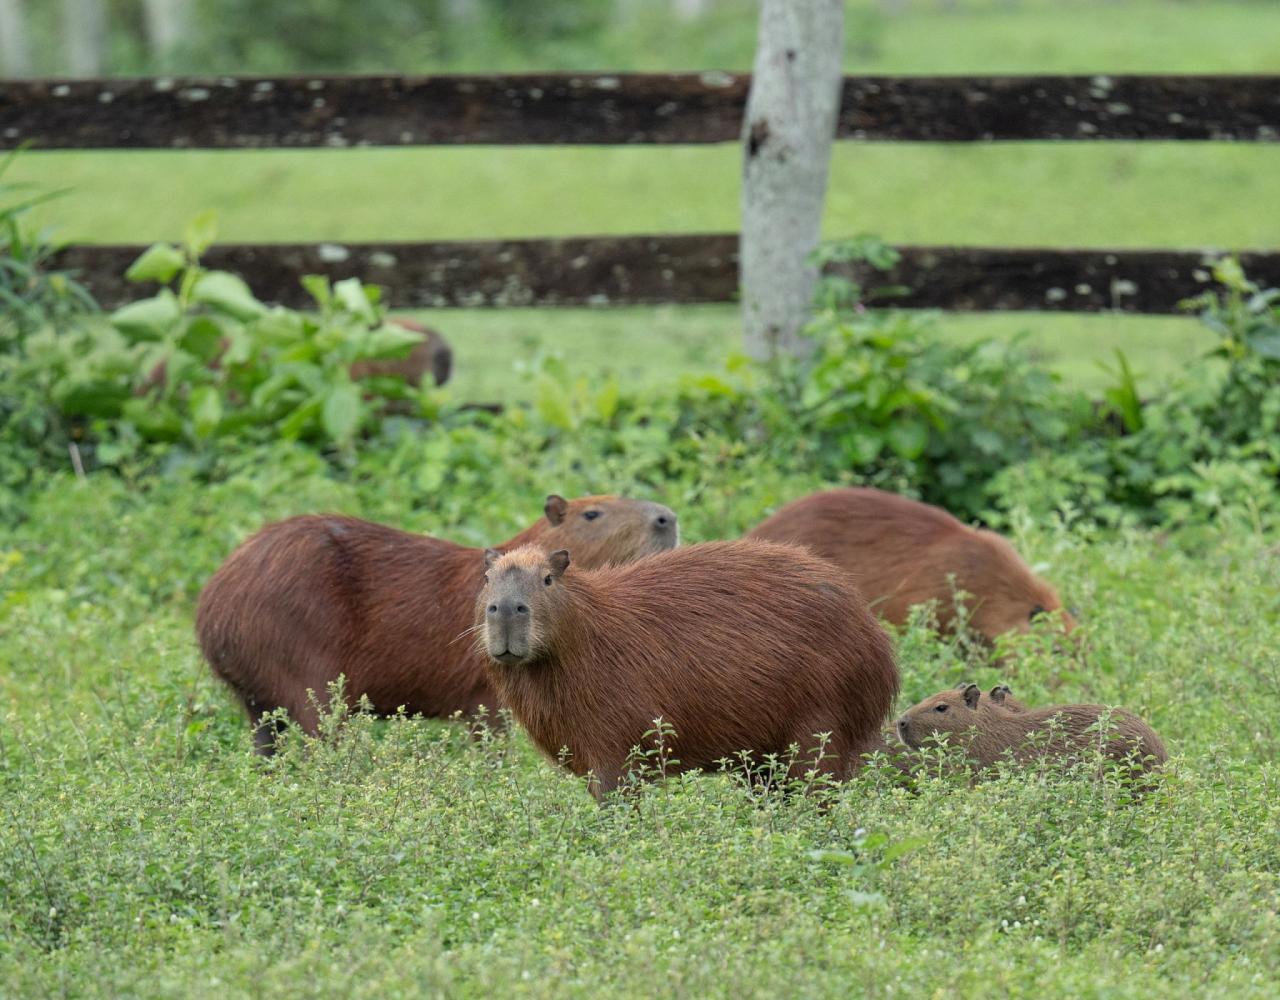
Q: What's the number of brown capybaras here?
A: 6